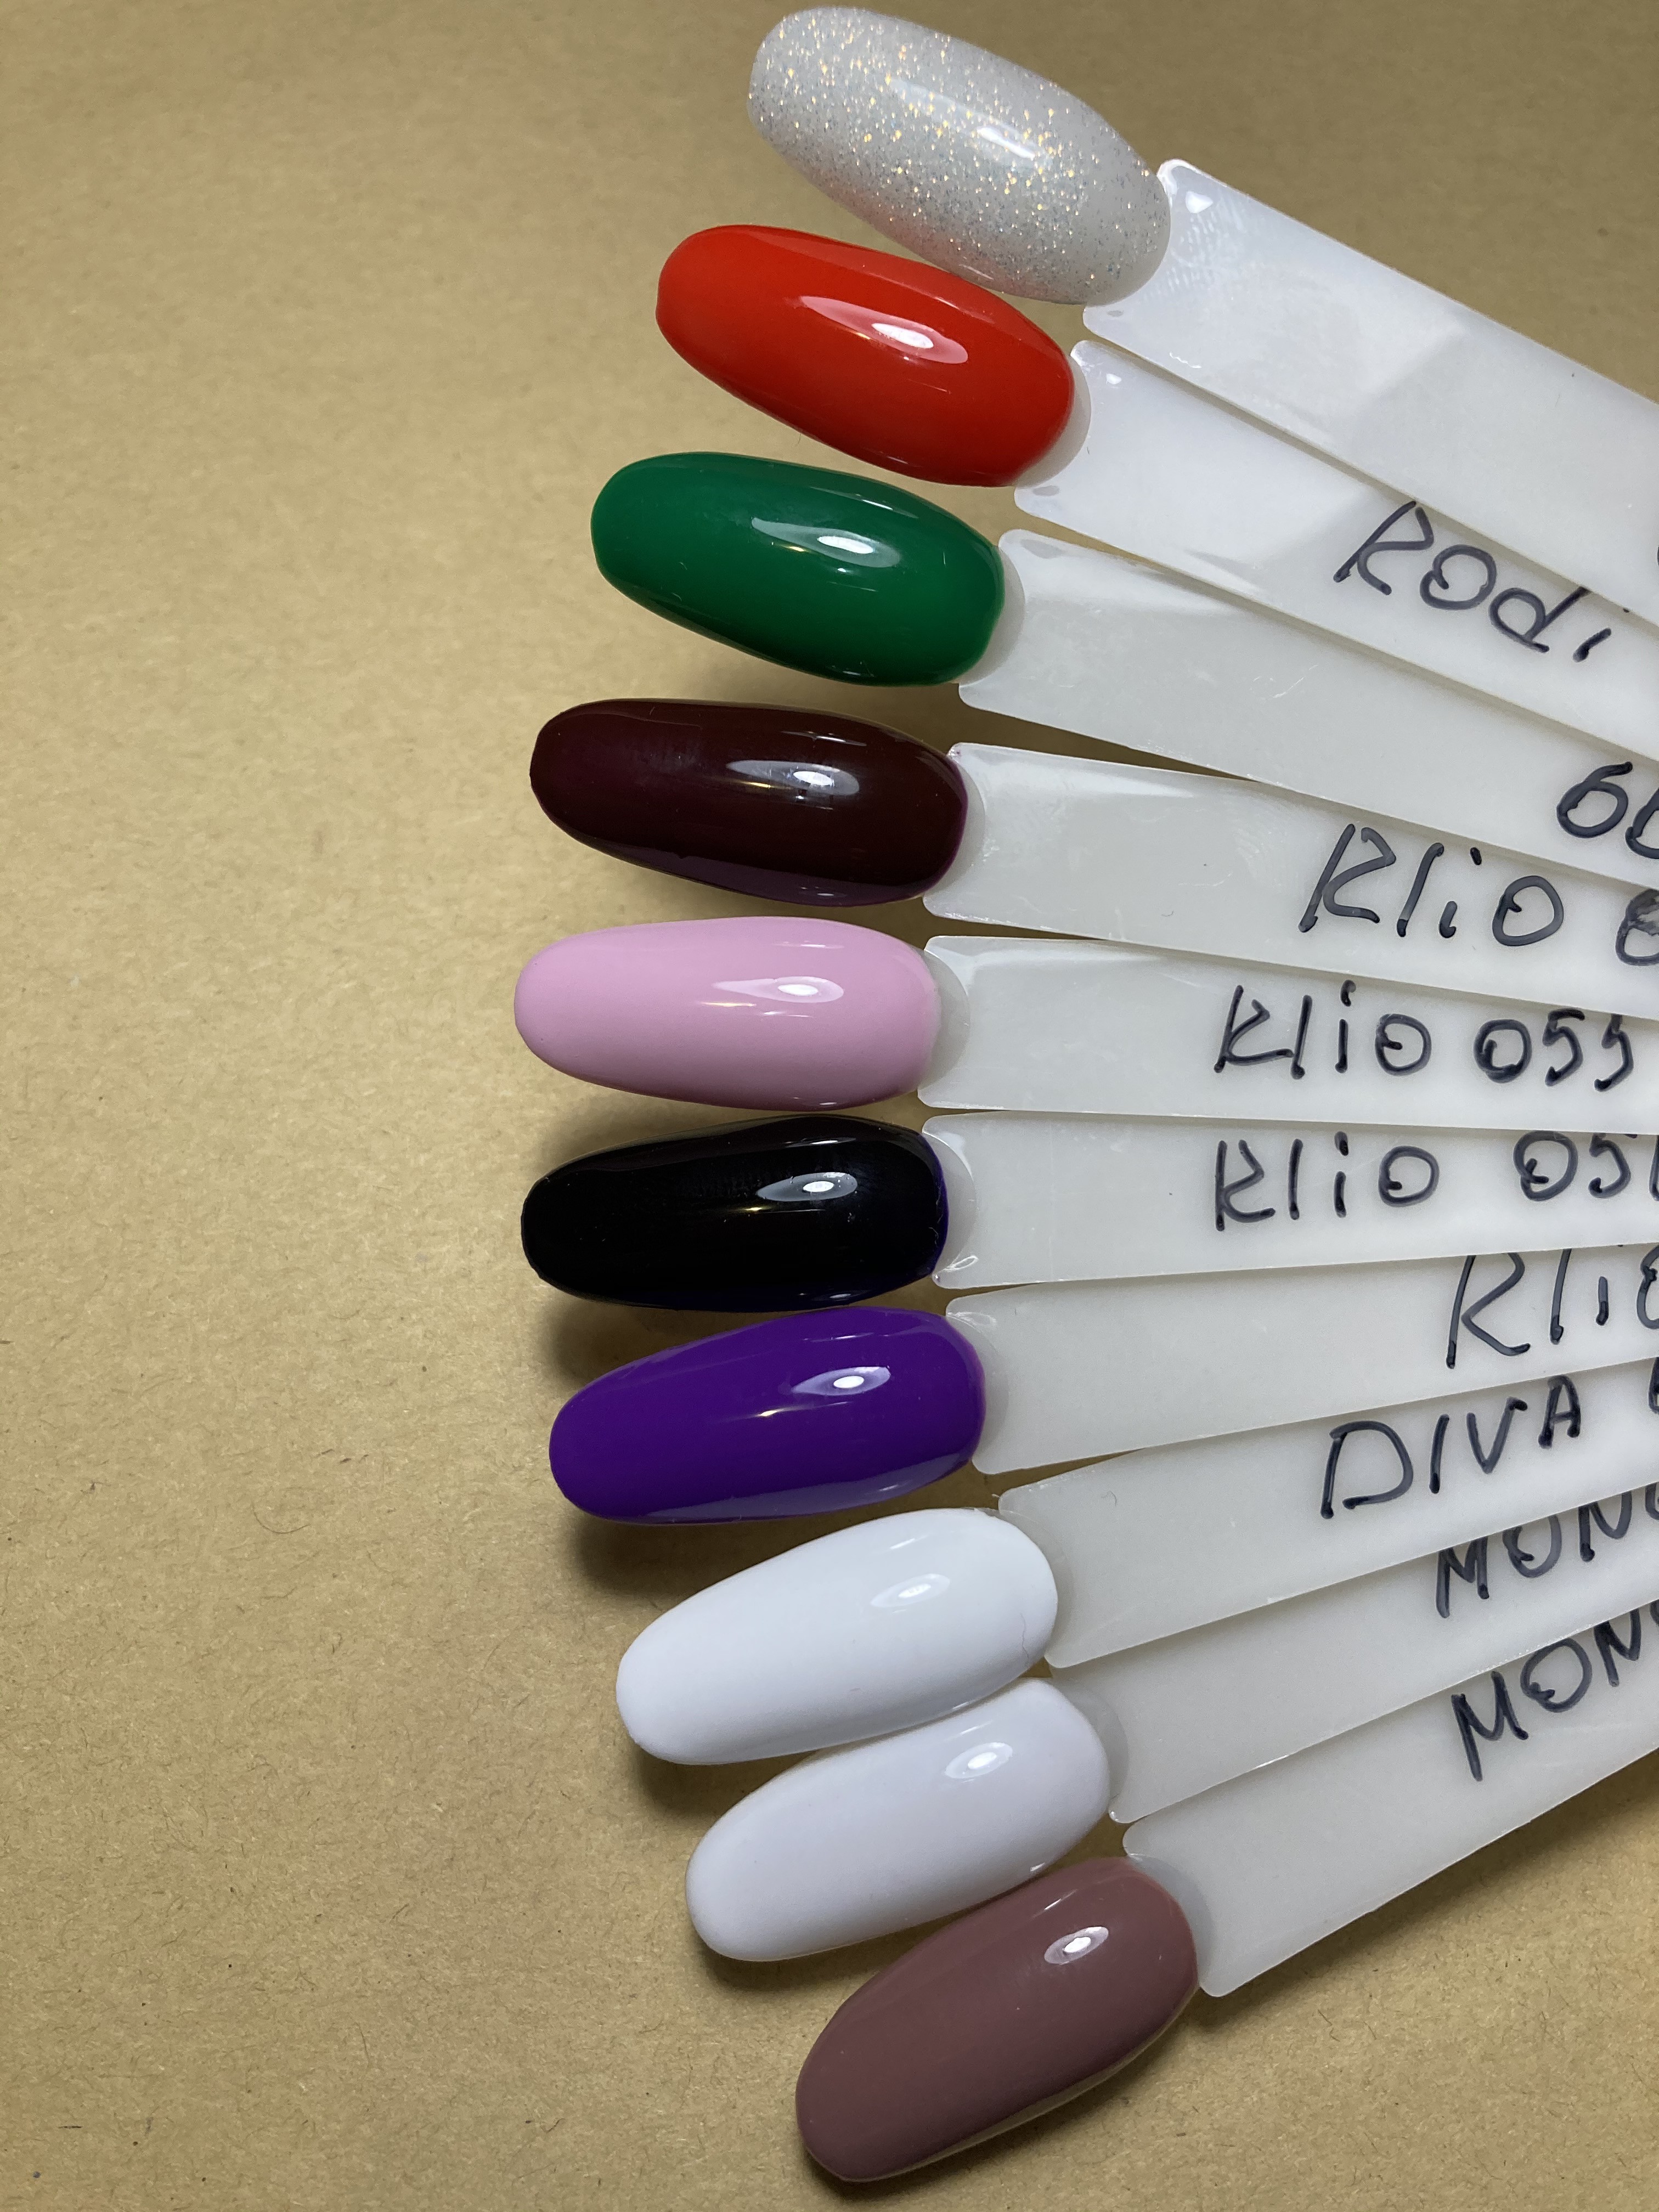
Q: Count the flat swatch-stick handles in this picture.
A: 10